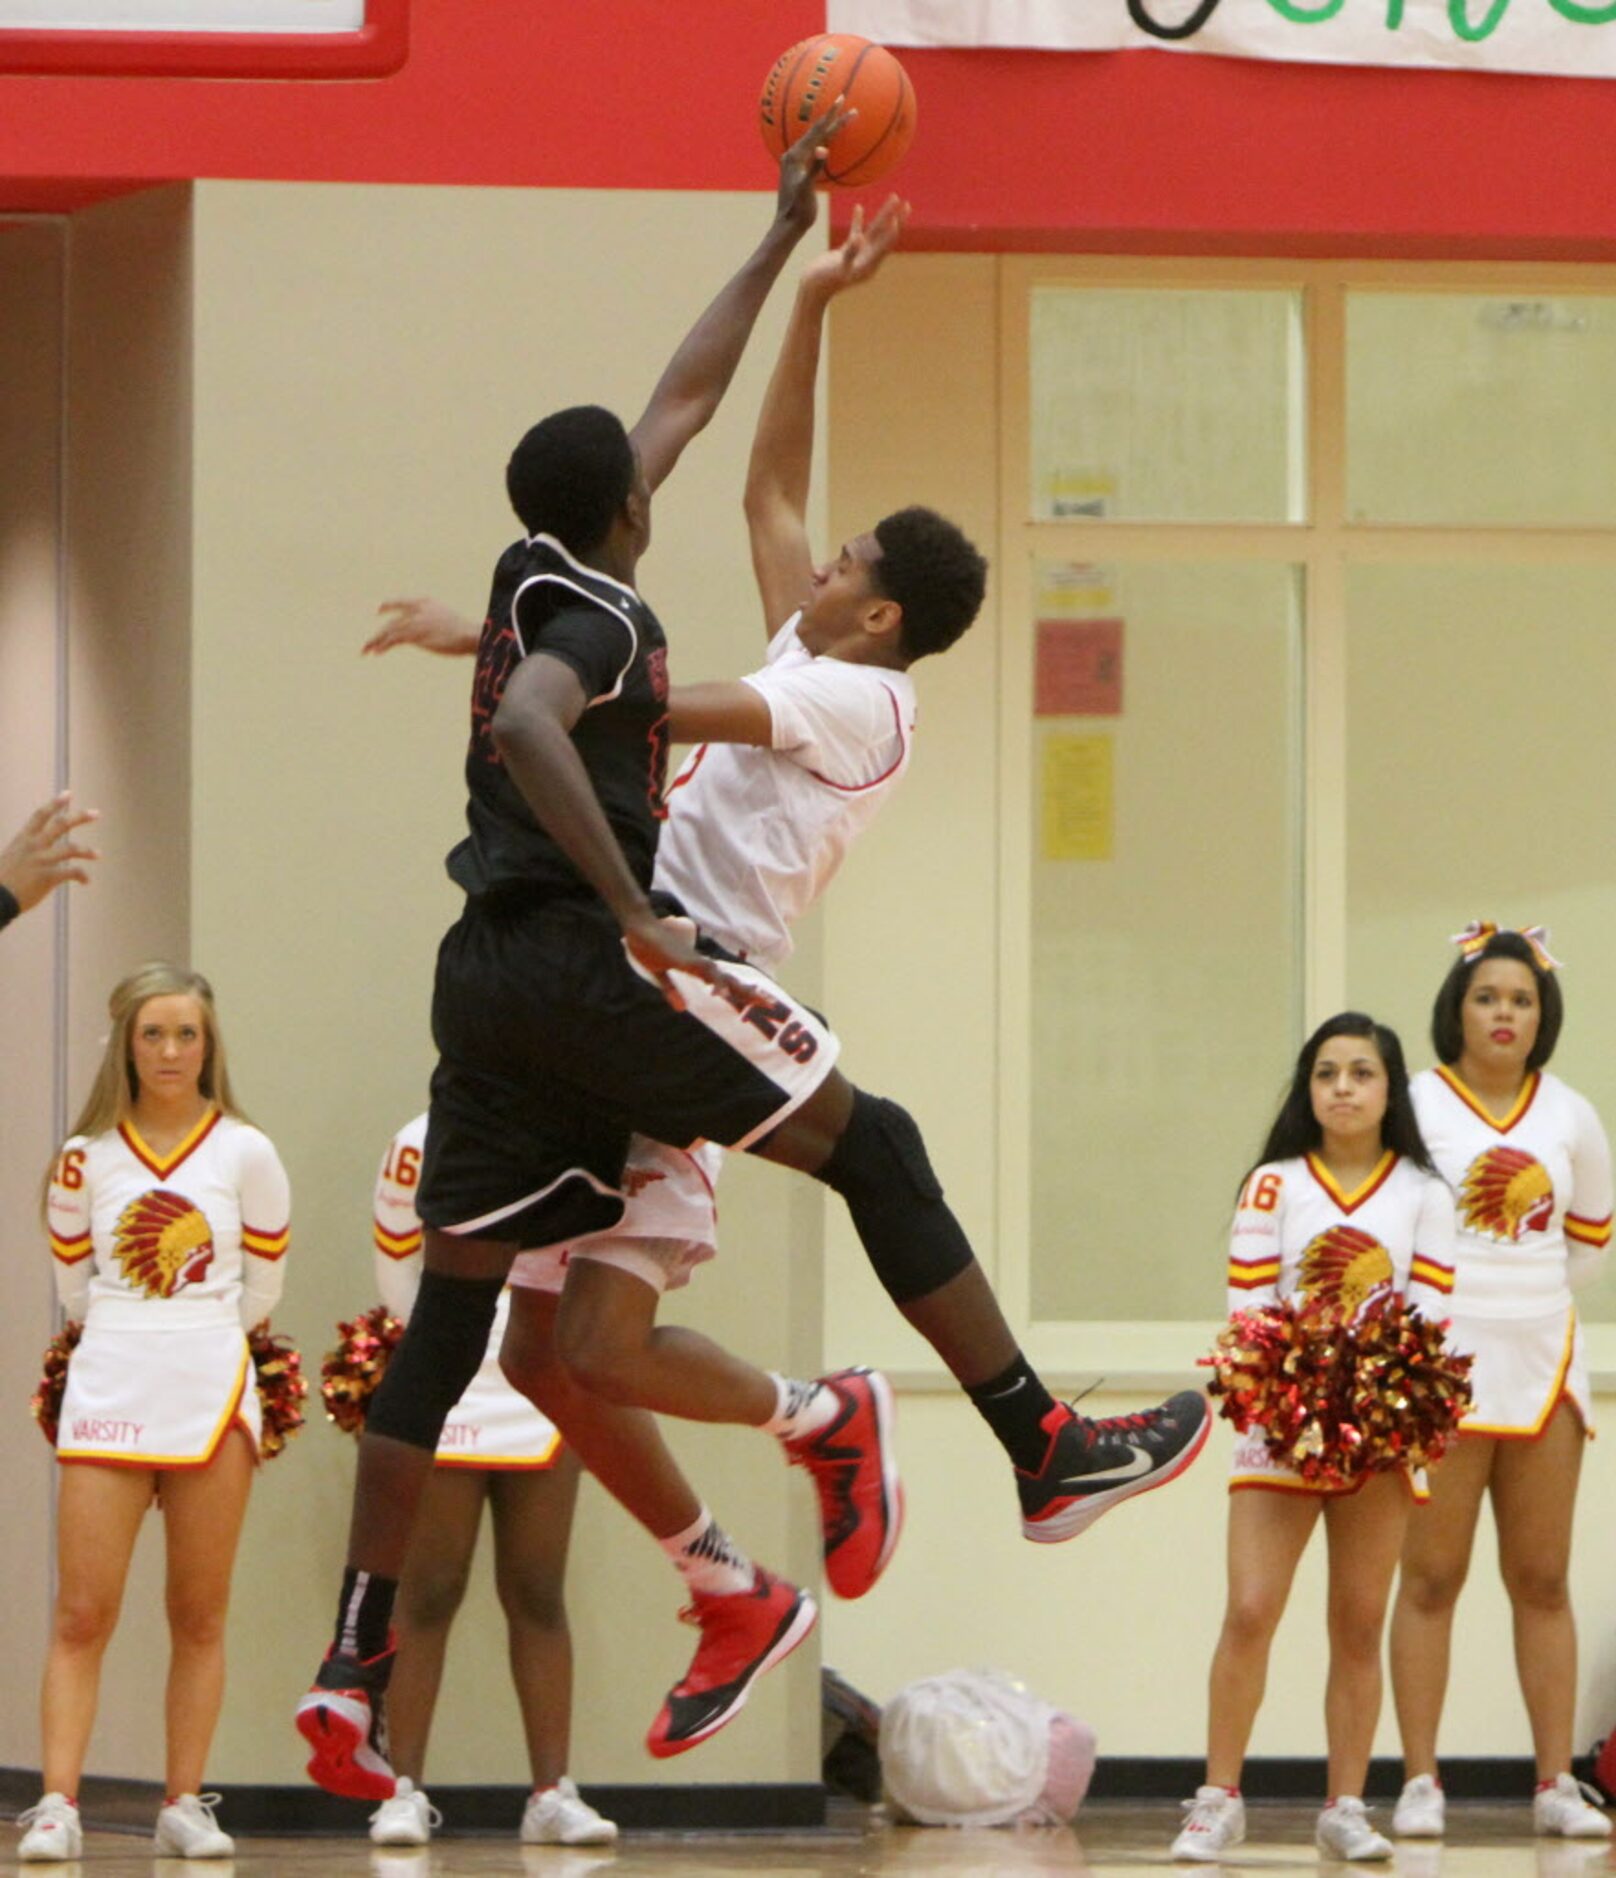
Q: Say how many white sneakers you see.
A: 8